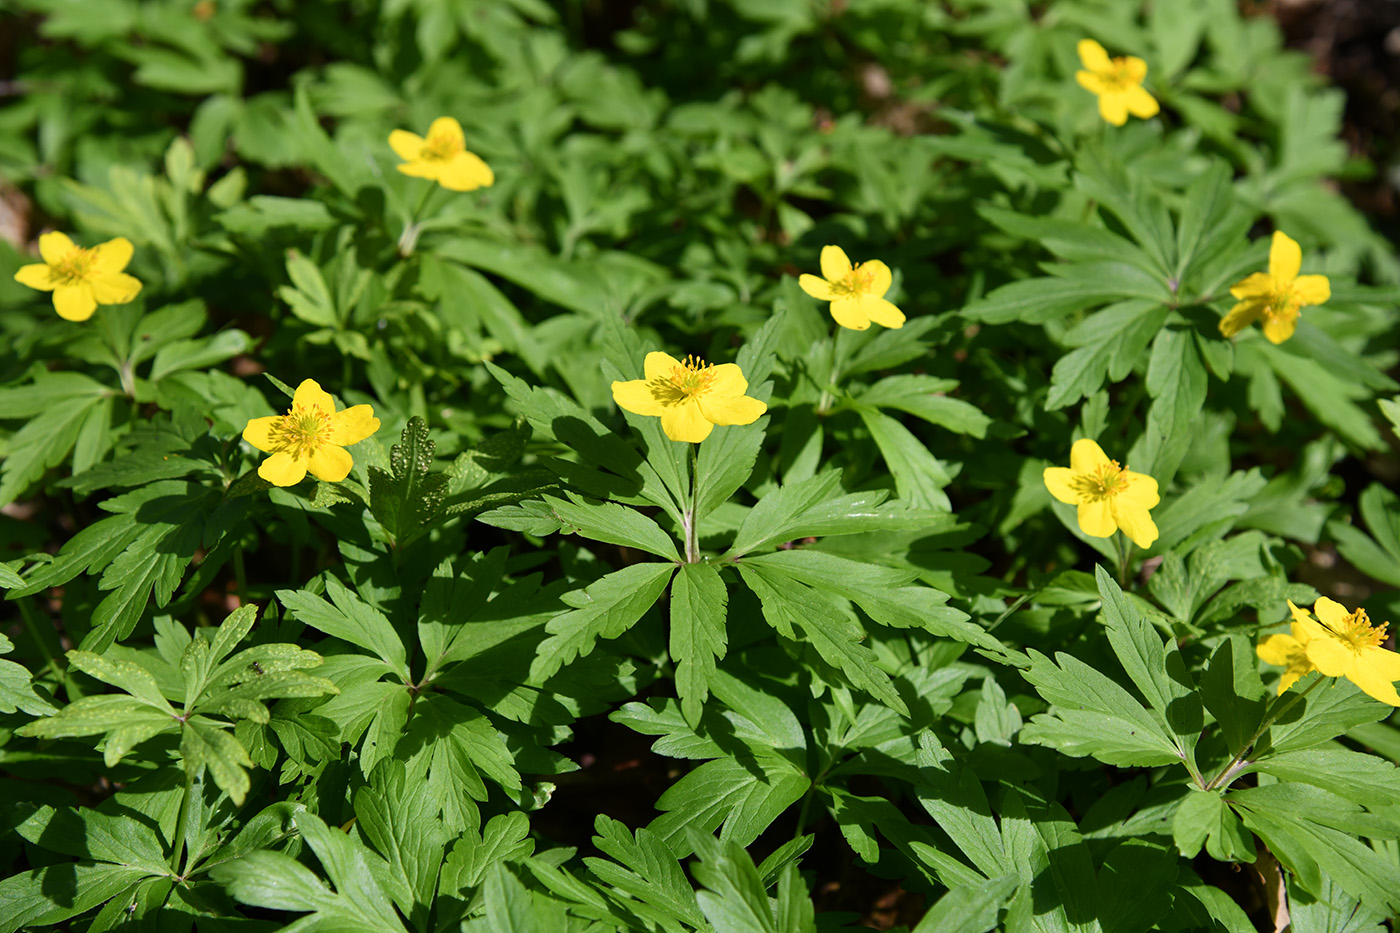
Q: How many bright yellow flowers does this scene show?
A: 10